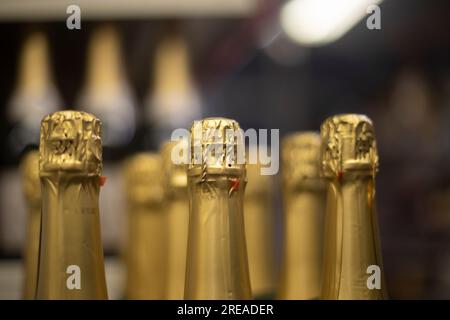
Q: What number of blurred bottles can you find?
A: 8